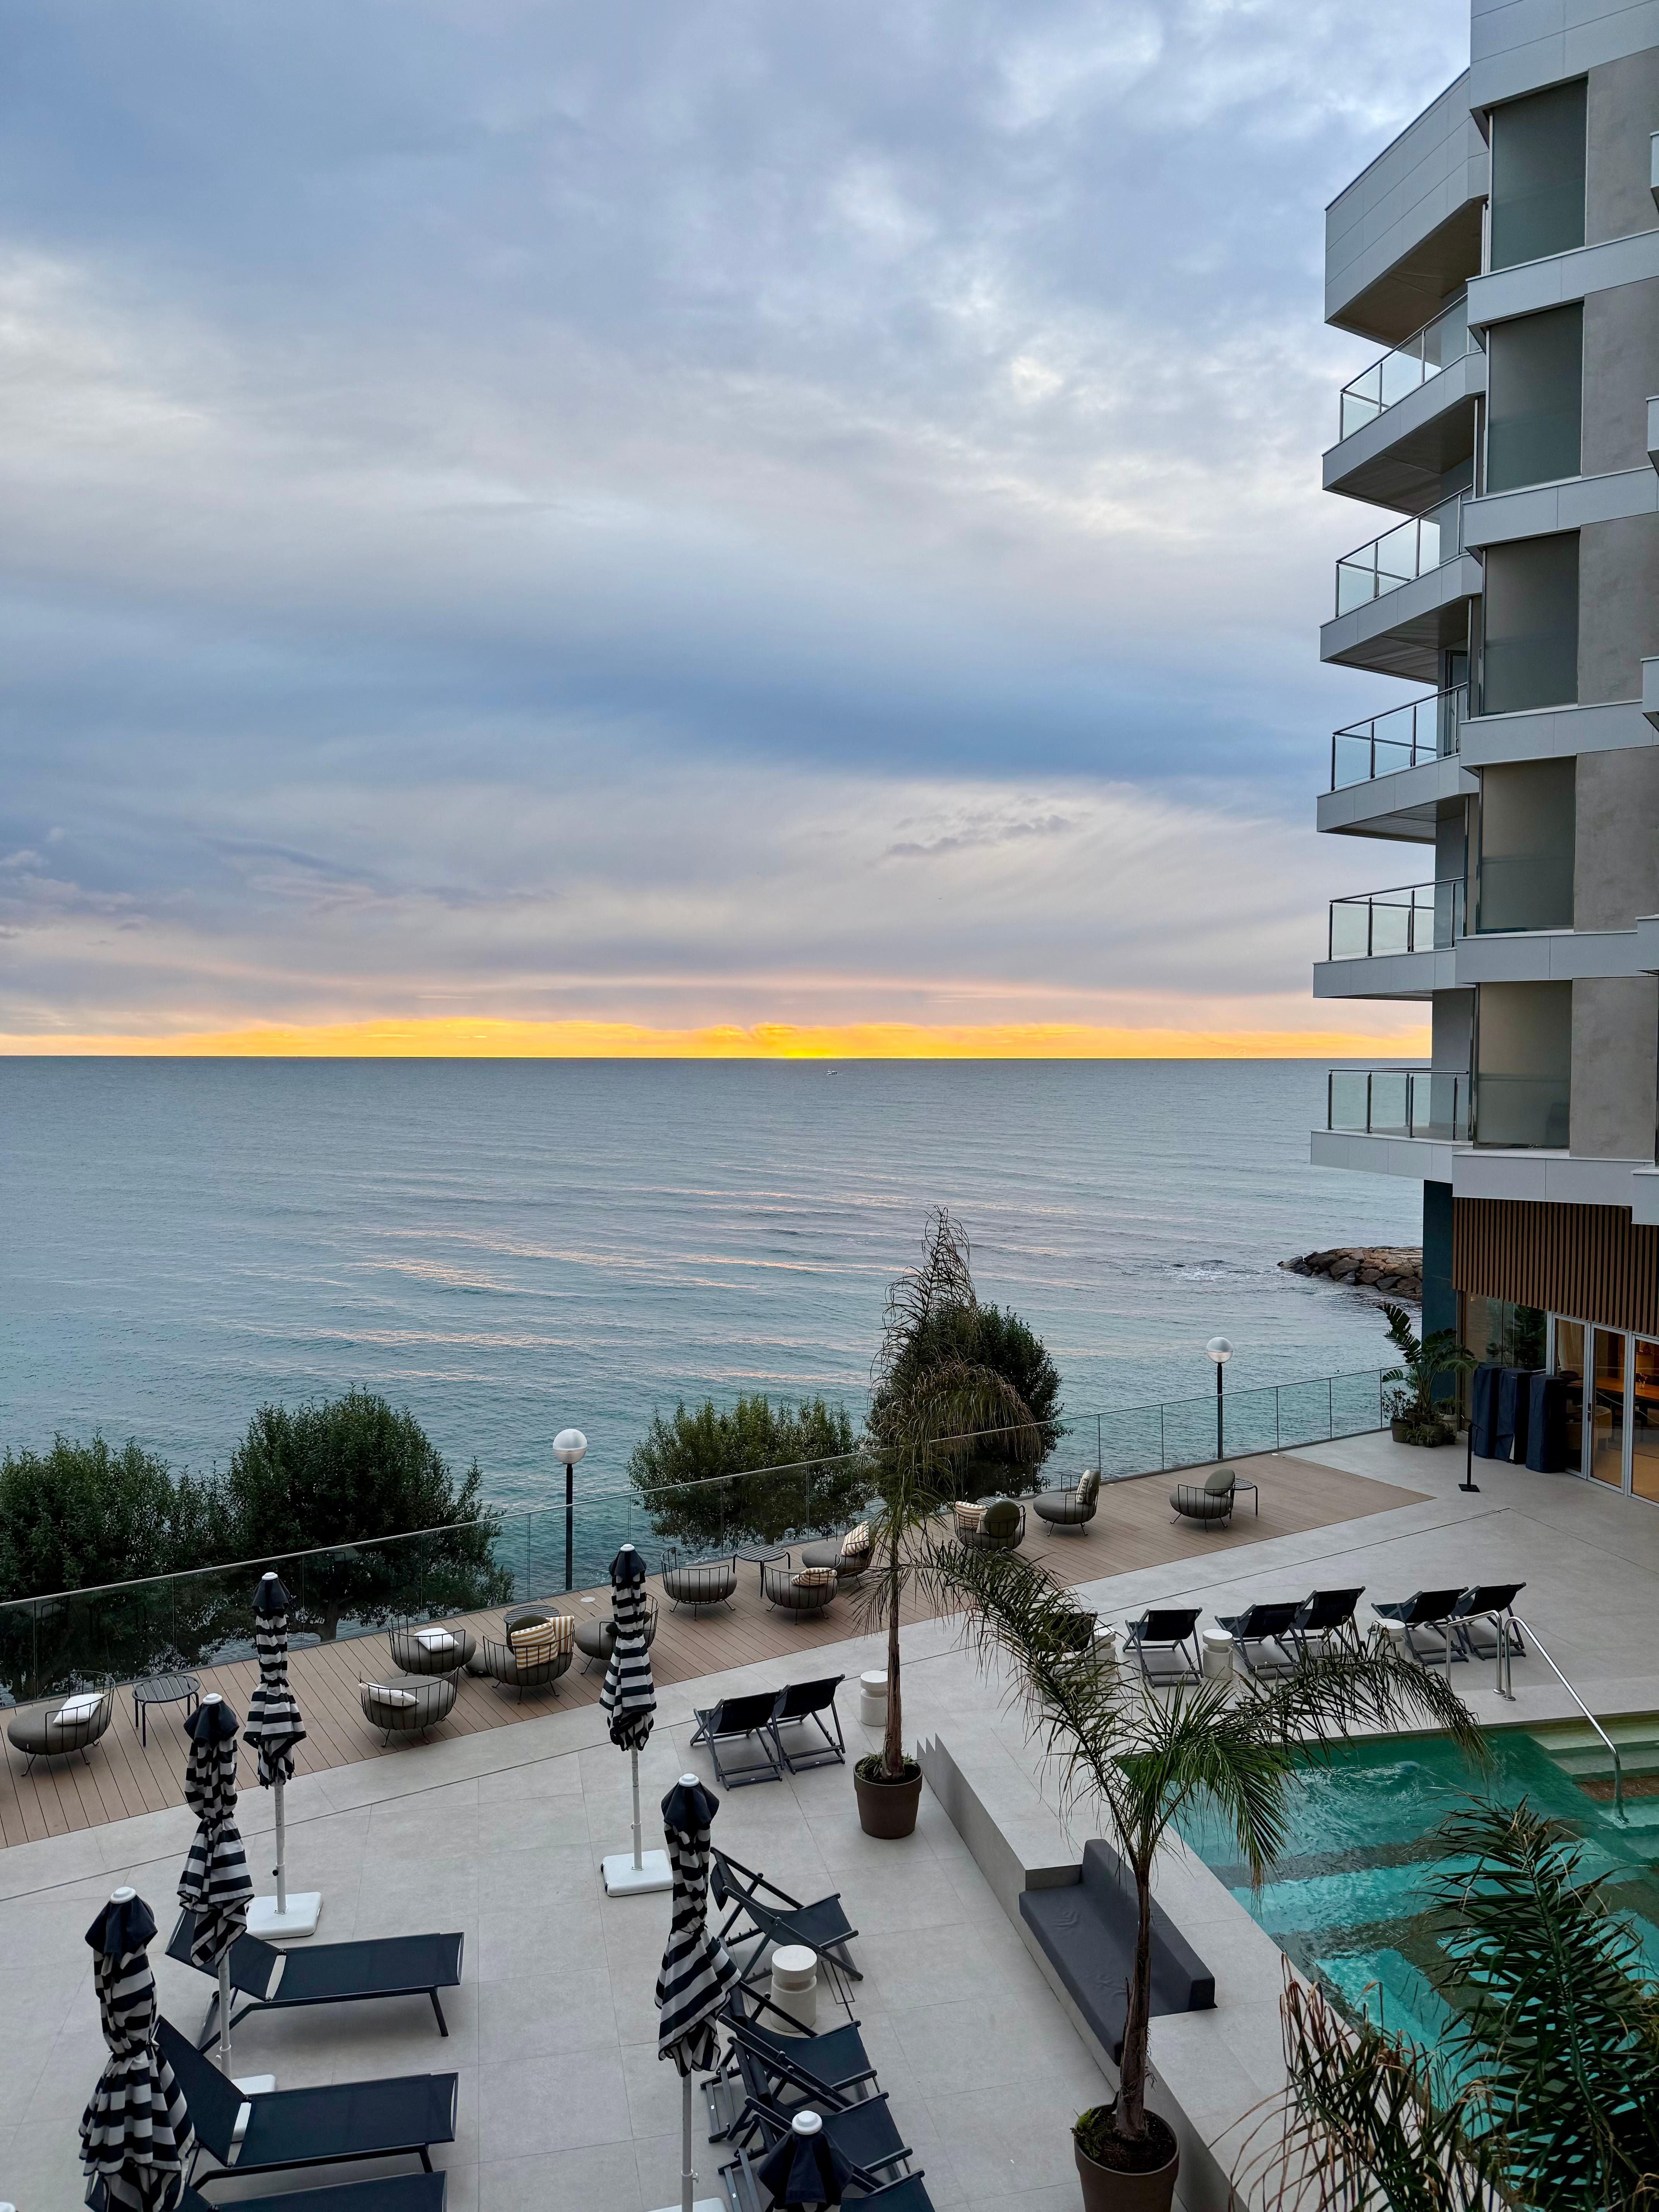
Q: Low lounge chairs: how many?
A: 11